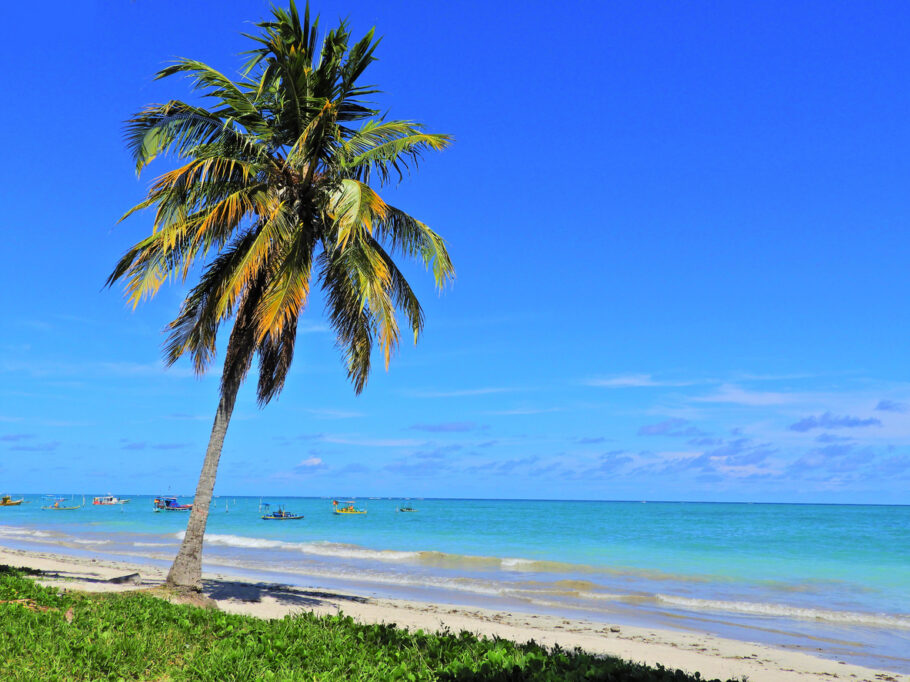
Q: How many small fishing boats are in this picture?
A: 7